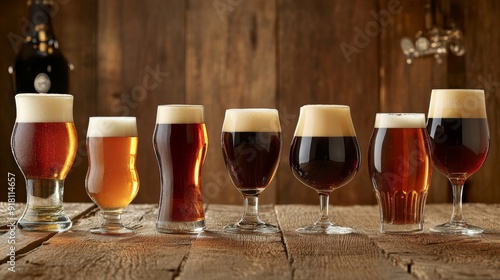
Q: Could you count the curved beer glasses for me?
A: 7